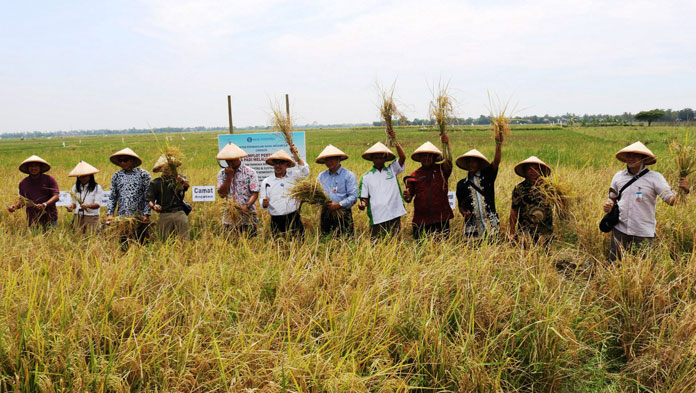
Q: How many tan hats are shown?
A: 12